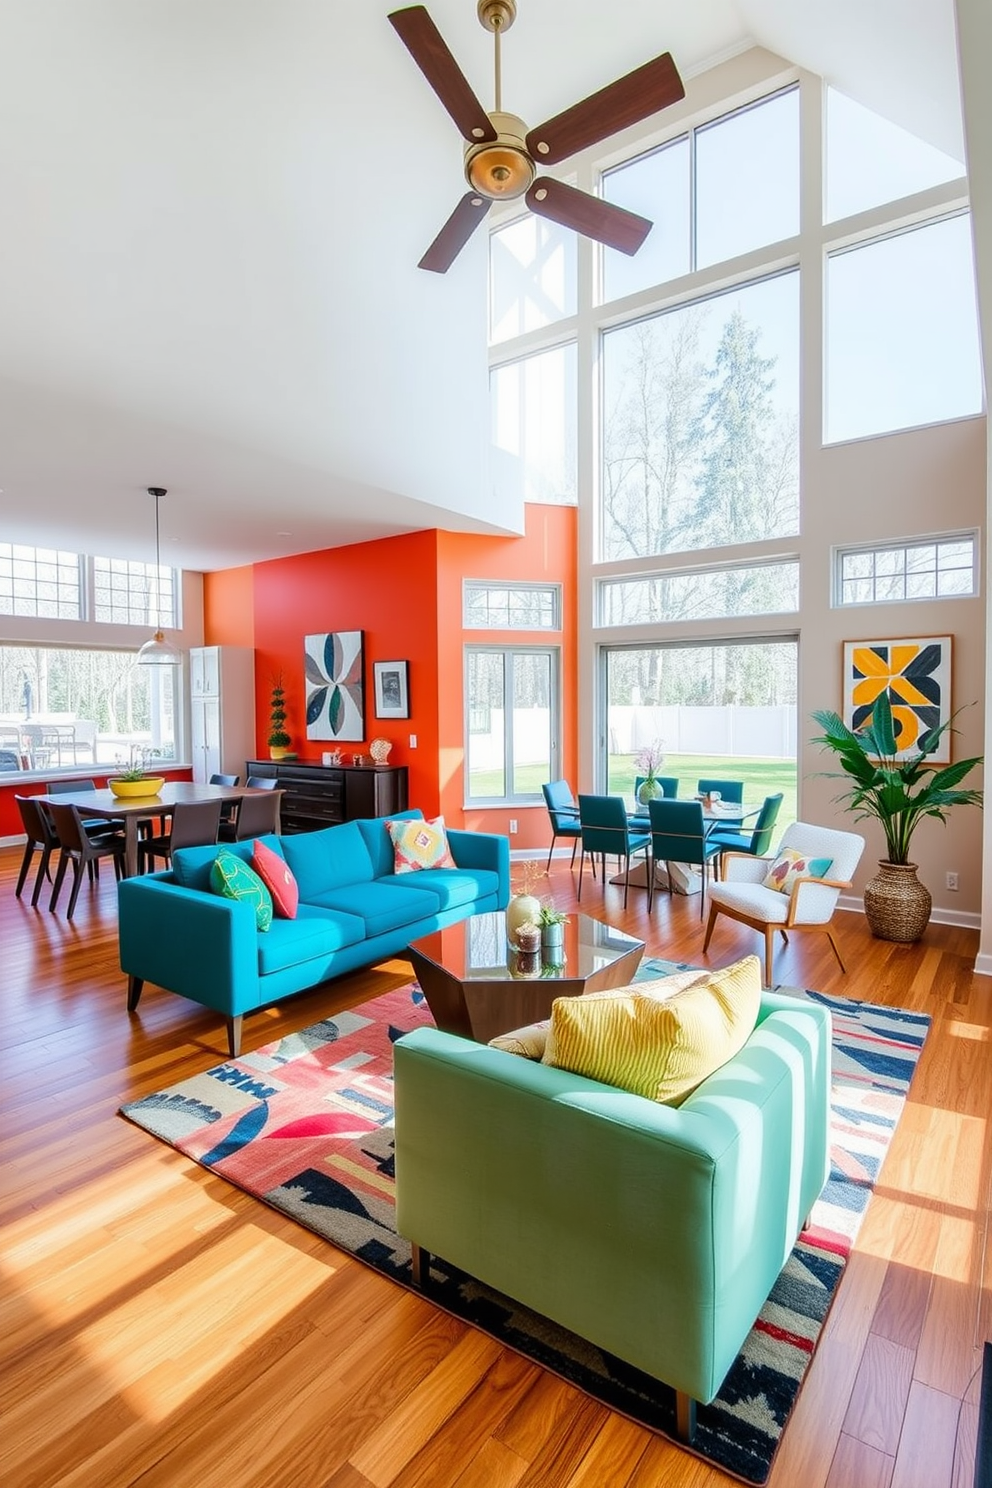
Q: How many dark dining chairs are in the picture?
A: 7